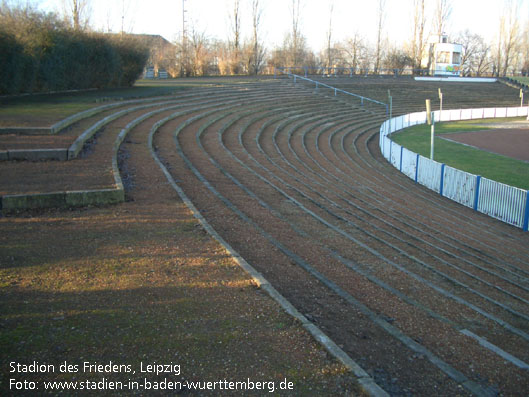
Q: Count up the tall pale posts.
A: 4